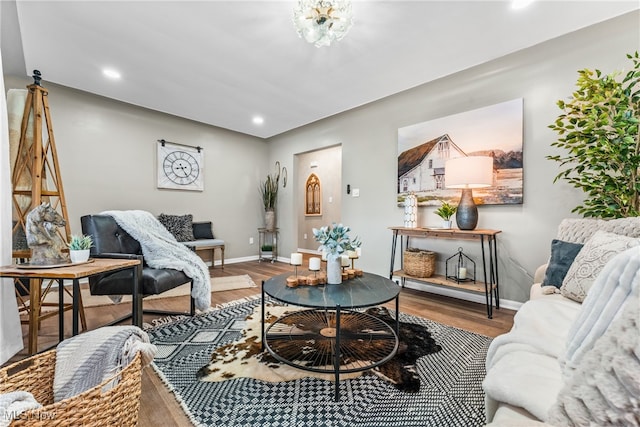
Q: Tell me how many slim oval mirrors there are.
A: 2